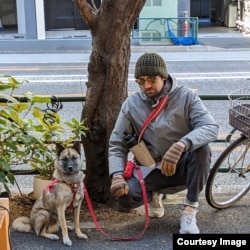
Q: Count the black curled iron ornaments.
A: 2